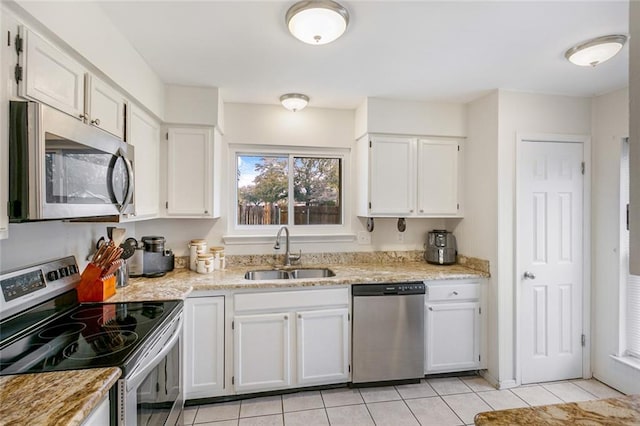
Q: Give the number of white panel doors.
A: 1